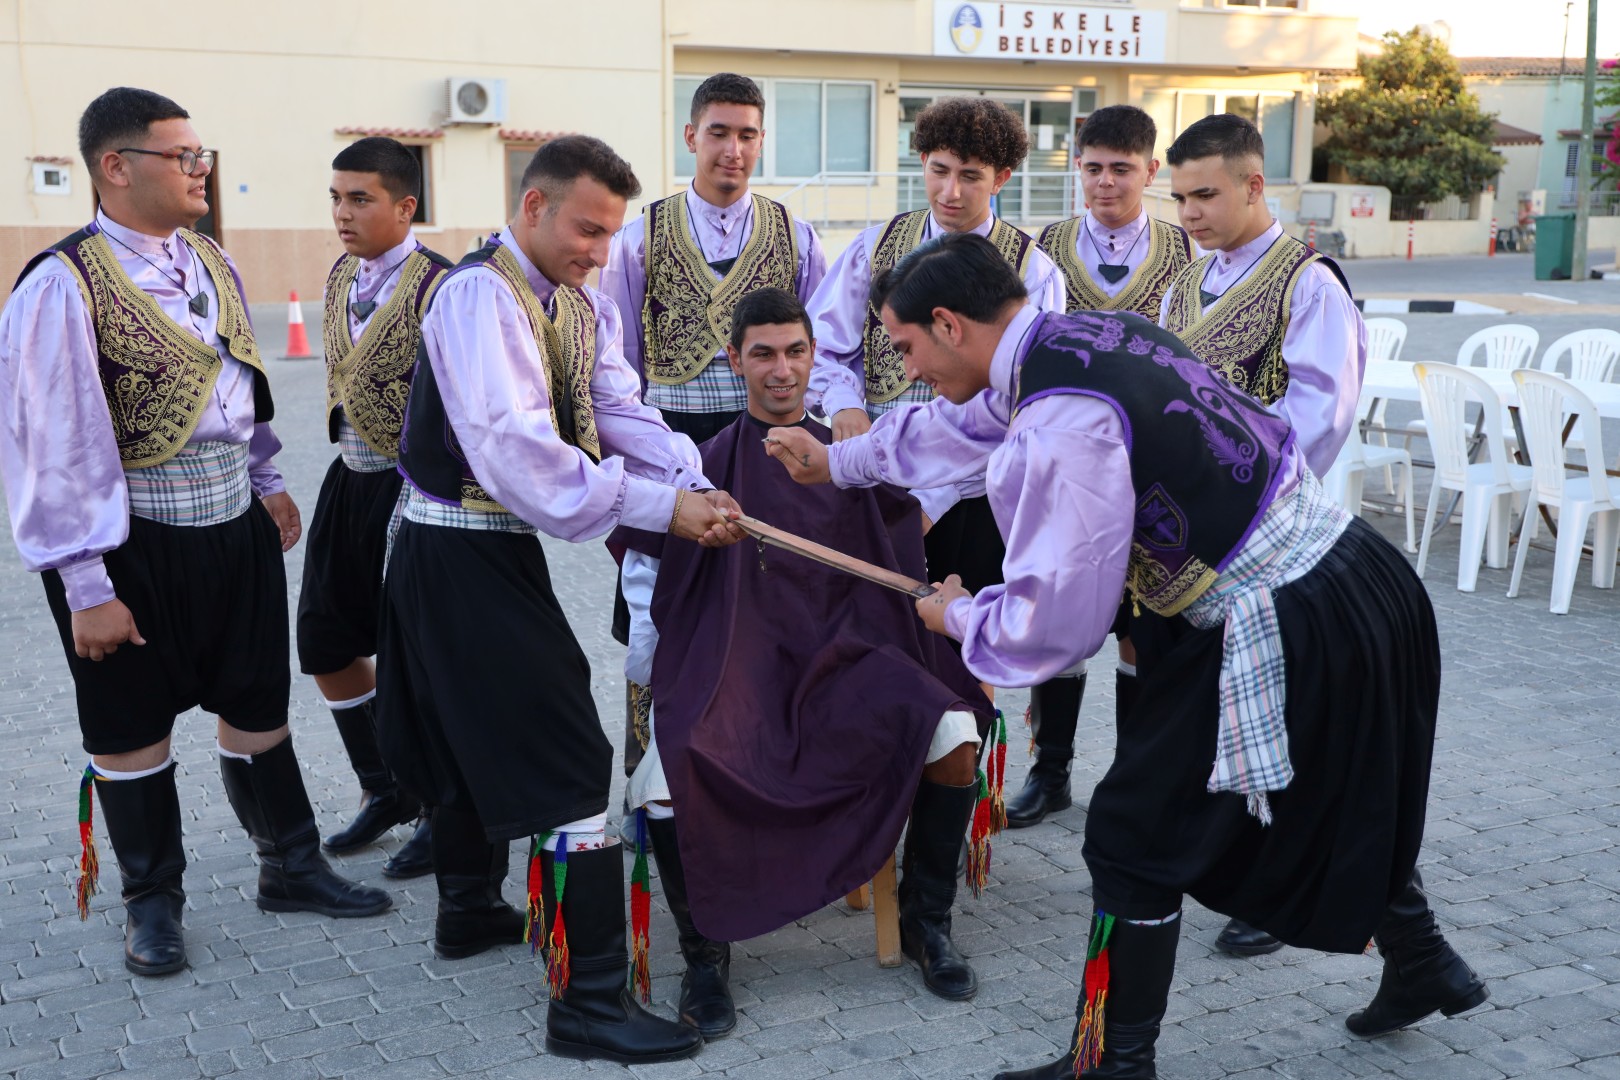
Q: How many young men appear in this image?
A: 9